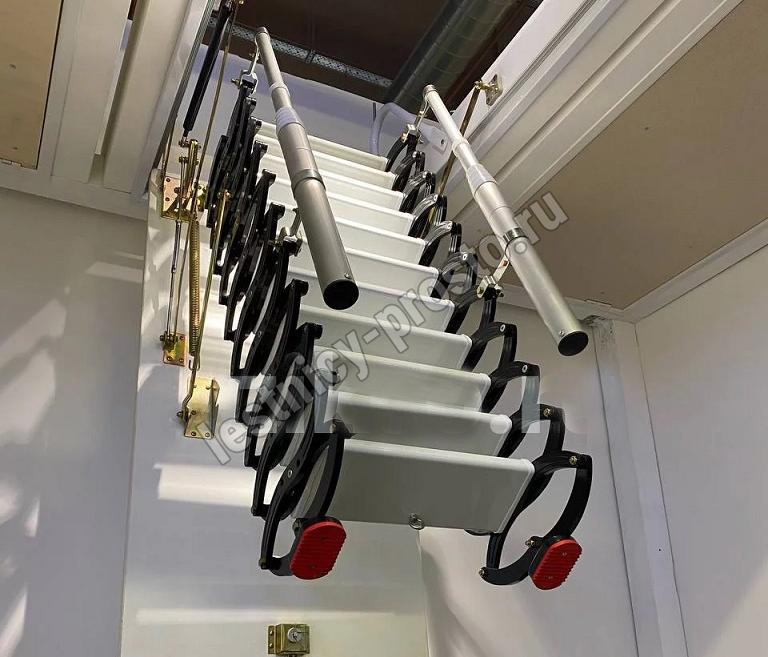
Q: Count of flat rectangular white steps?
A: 11